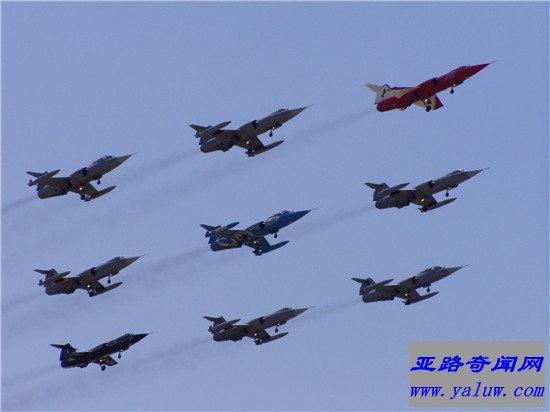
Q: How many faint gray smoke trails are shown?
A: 9